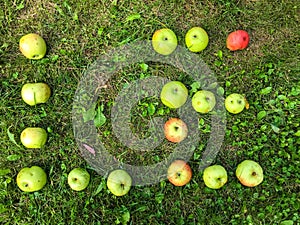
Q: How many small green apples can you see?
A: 13